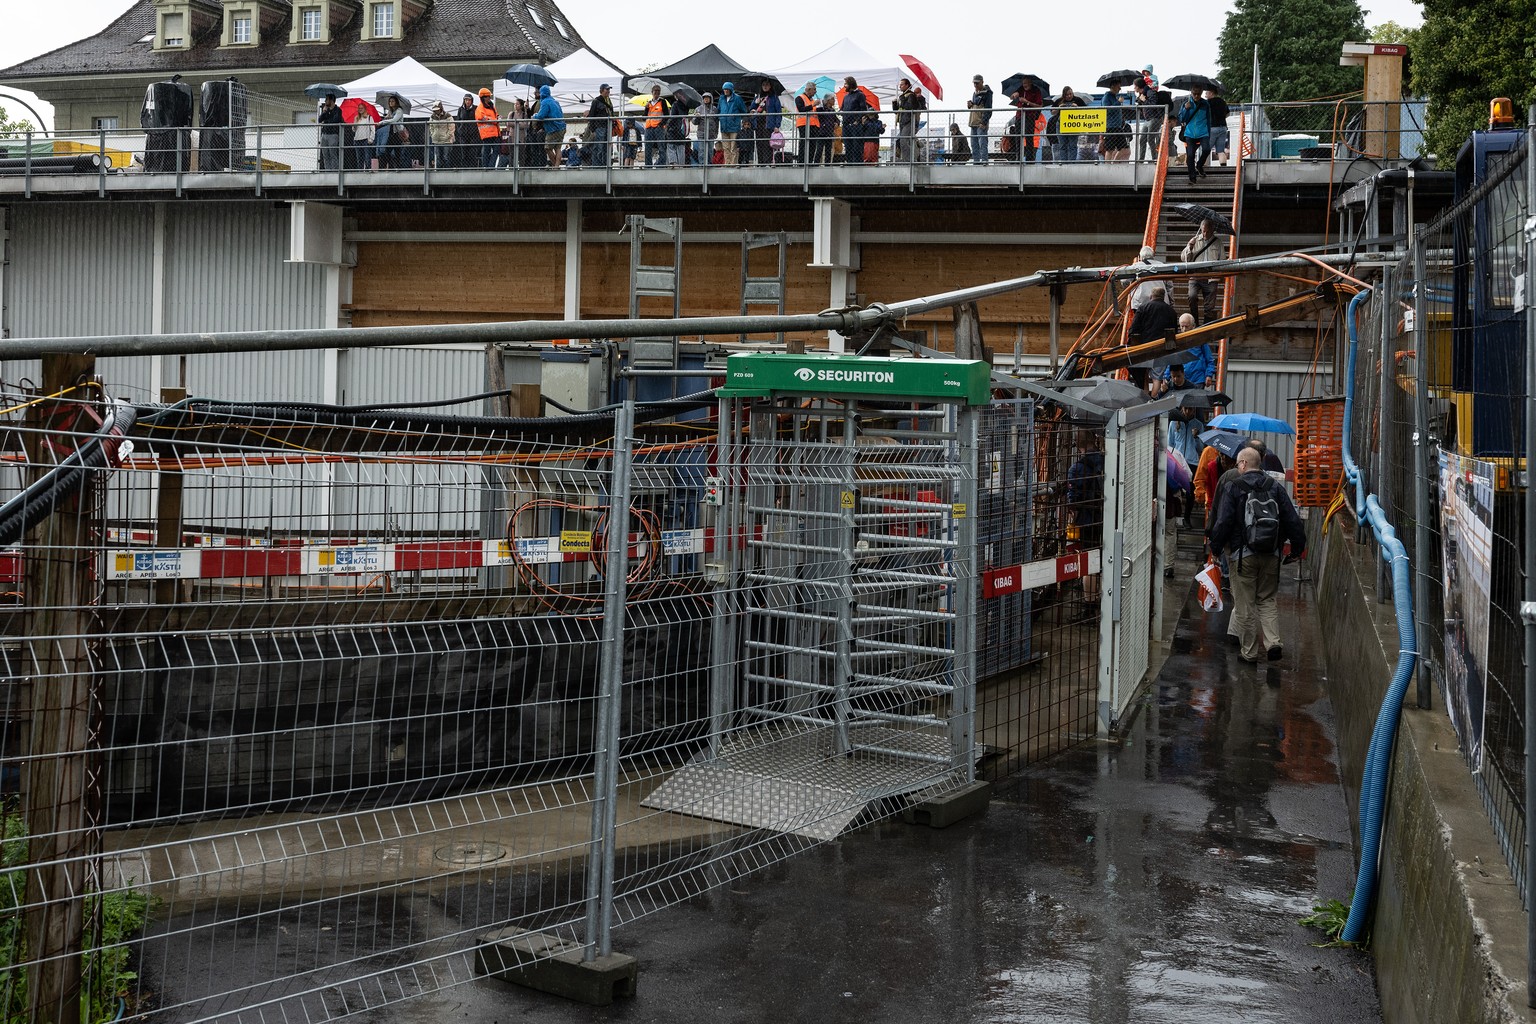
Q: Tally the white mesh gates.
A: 1